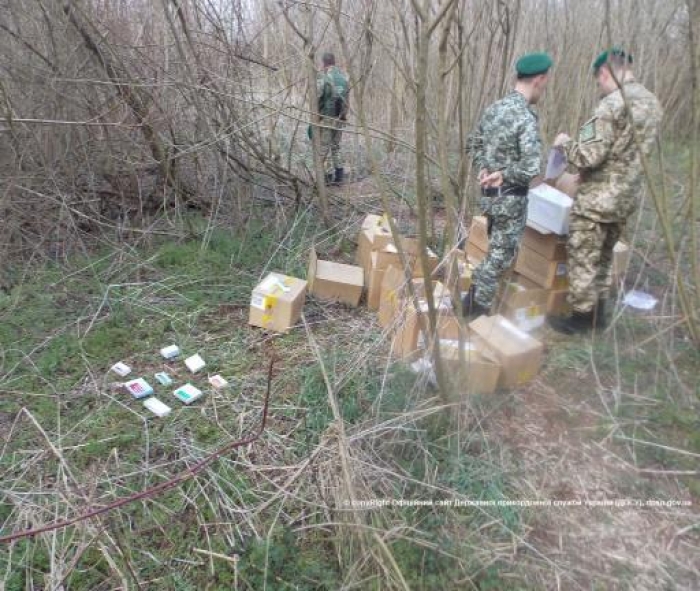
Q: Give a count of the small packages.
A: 8